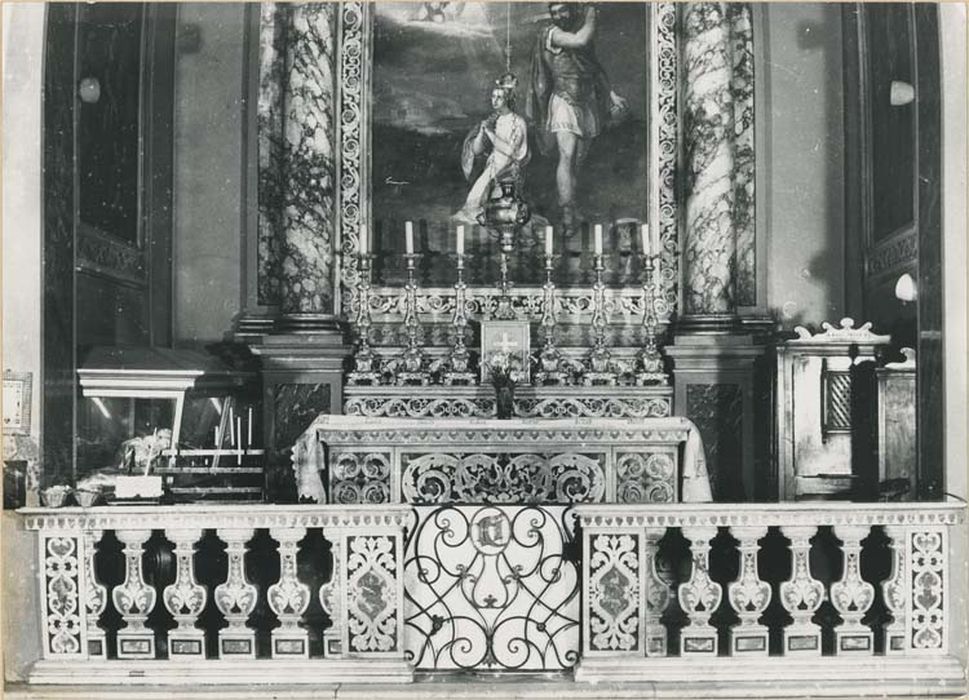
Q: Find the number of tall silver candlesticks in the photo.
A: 6